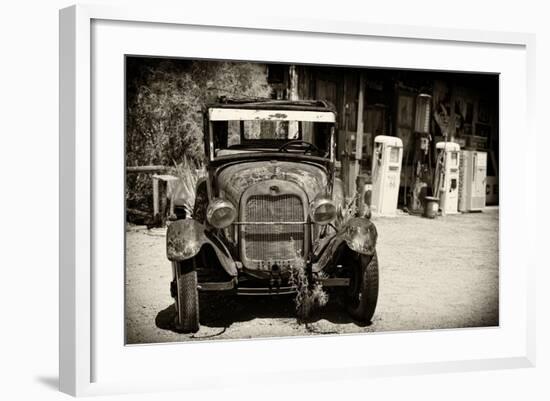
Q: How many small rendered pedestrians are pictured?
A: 0